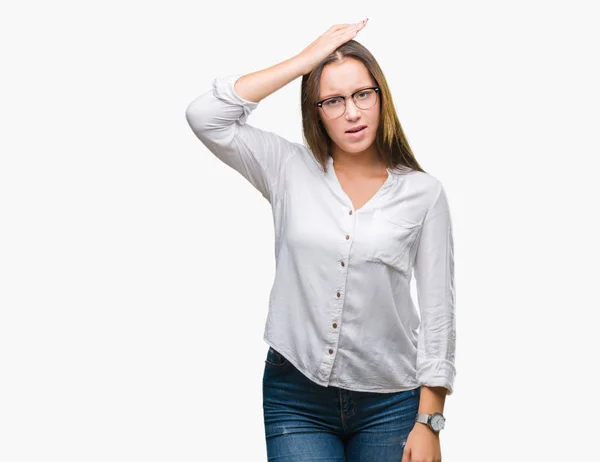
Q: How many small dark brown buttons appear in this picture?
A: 6